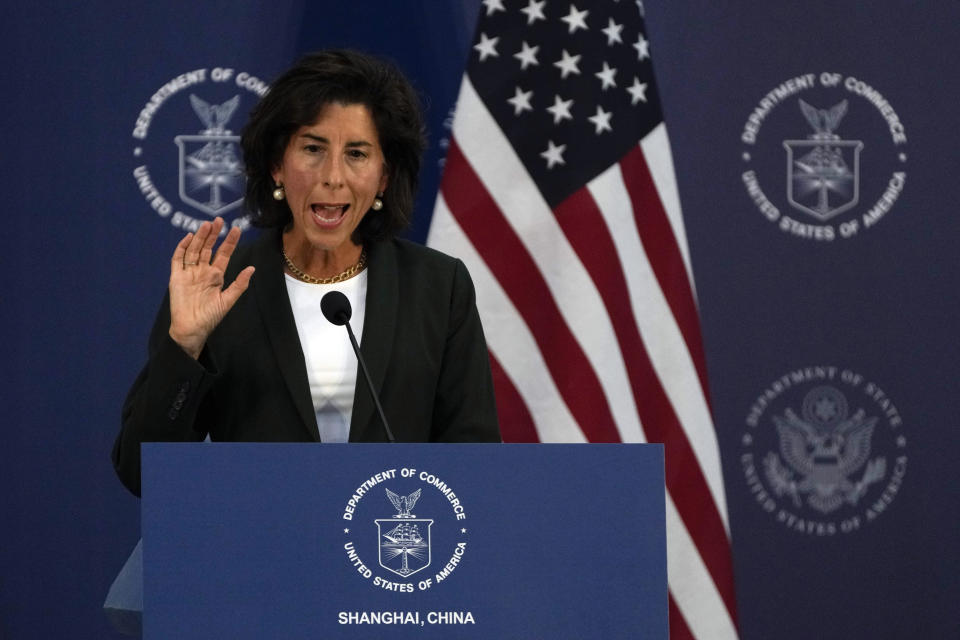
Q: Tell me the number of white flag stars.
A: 14